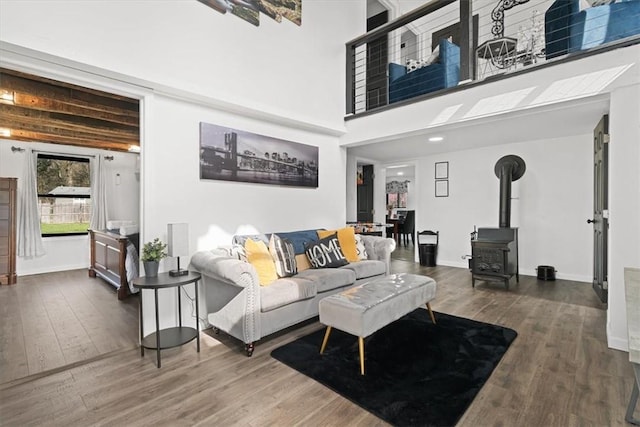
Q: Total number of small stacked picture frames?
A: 2